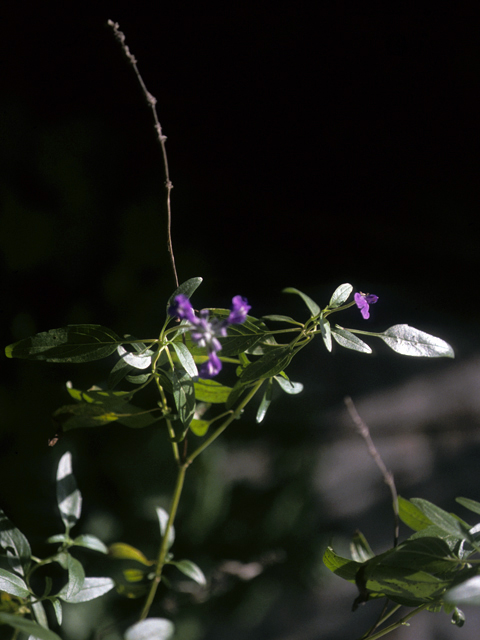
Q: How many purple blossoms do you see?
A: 4